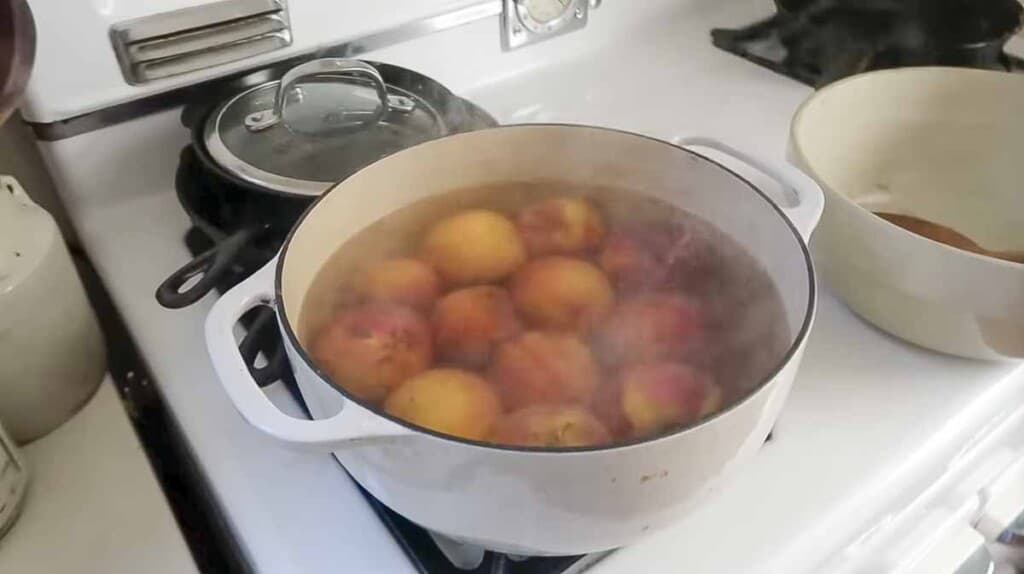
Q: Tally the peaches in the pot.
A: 12